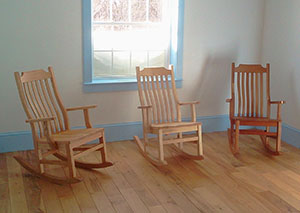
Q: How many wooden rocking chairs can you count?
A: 3